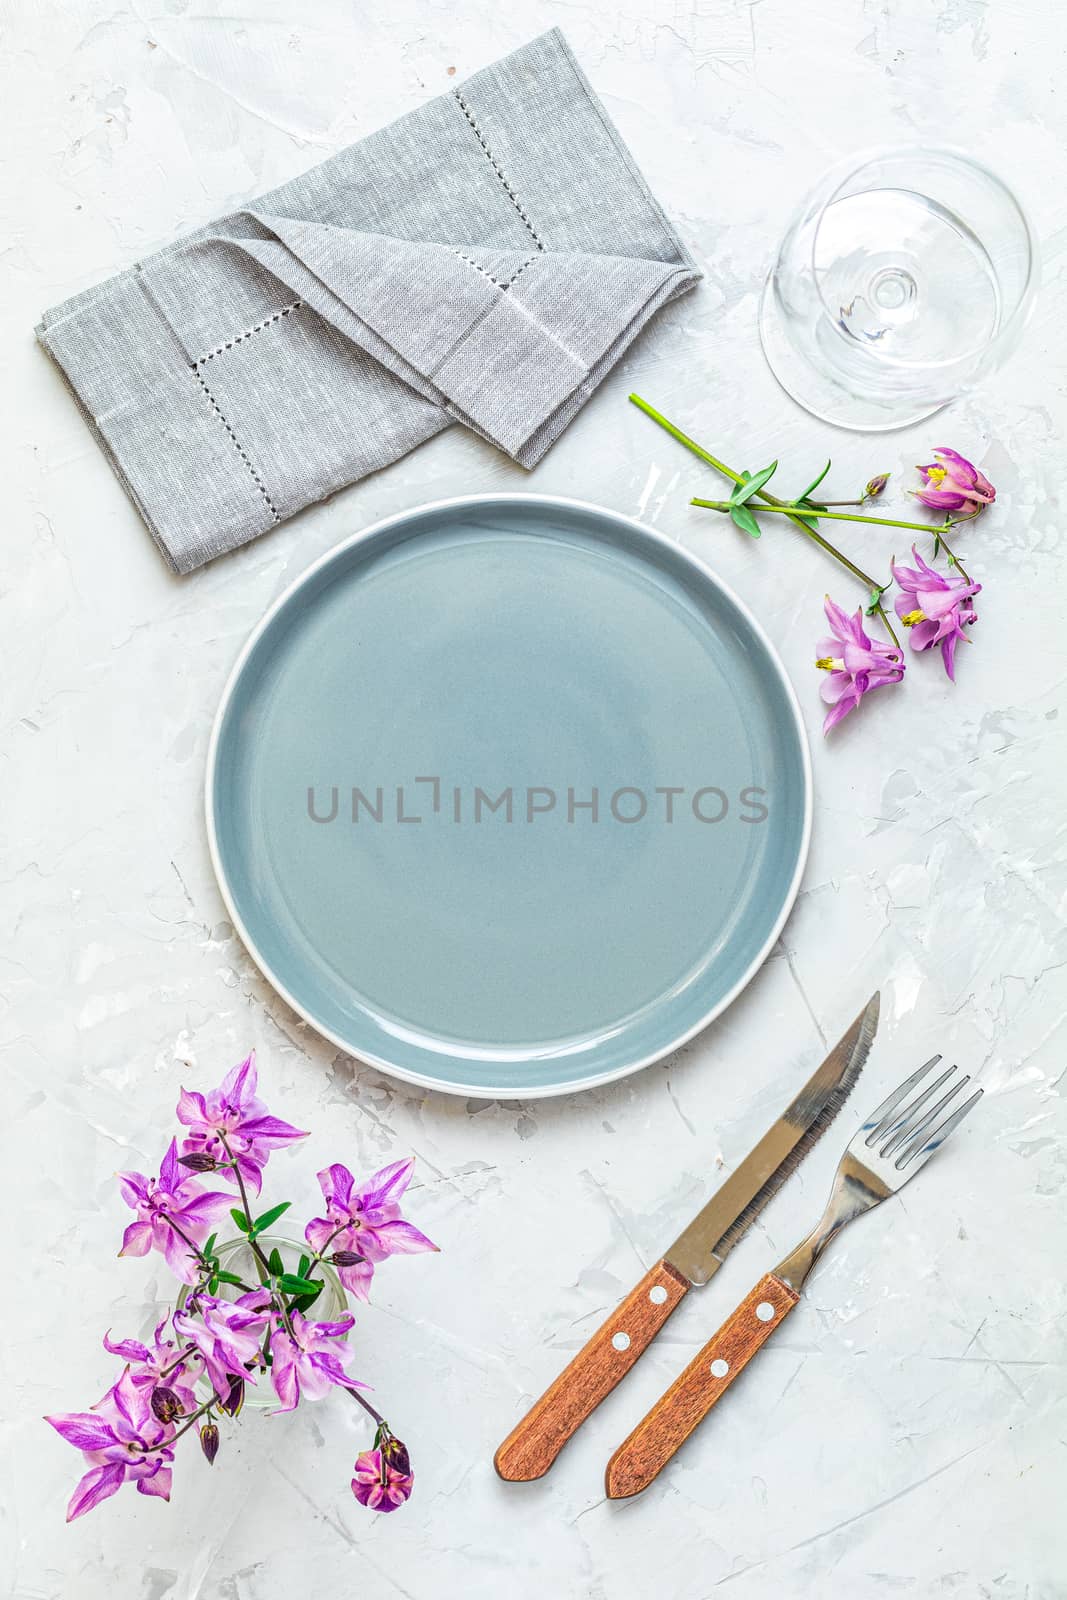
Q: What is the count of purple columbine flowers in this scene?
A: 11